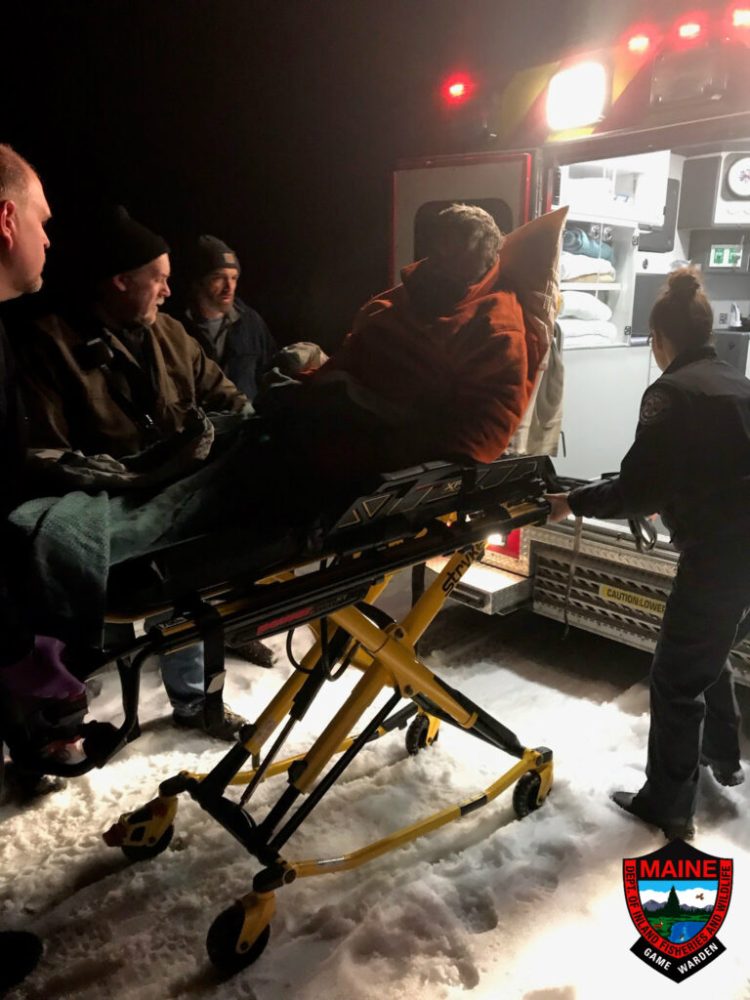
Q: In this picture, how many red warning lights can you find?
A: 4